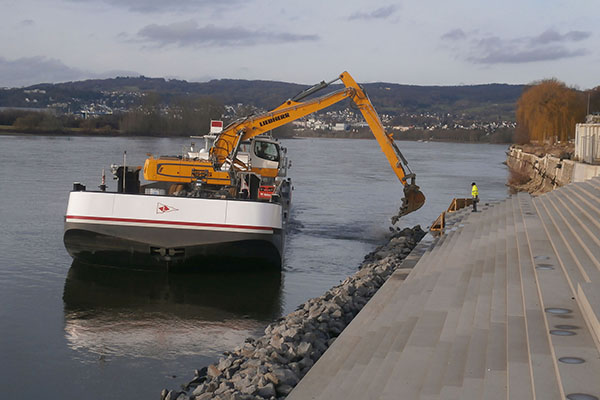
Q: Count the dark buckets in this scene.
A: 1